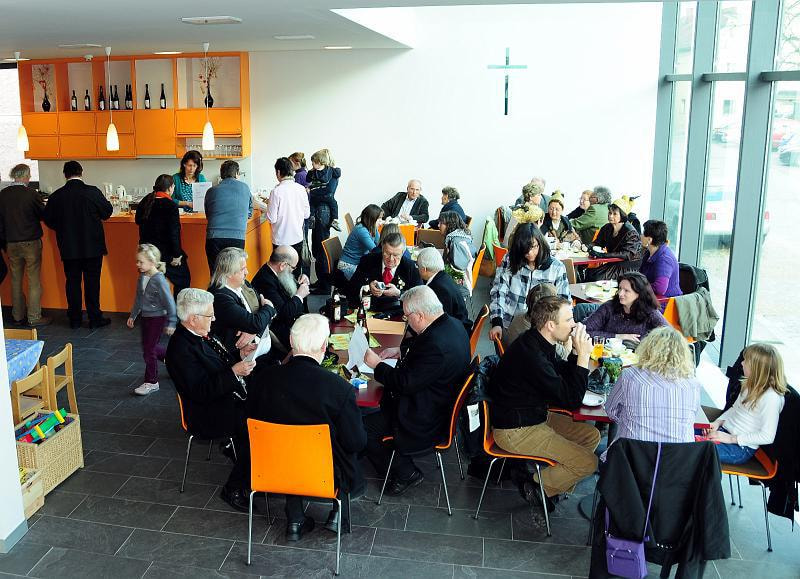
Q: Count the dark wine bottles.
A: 9